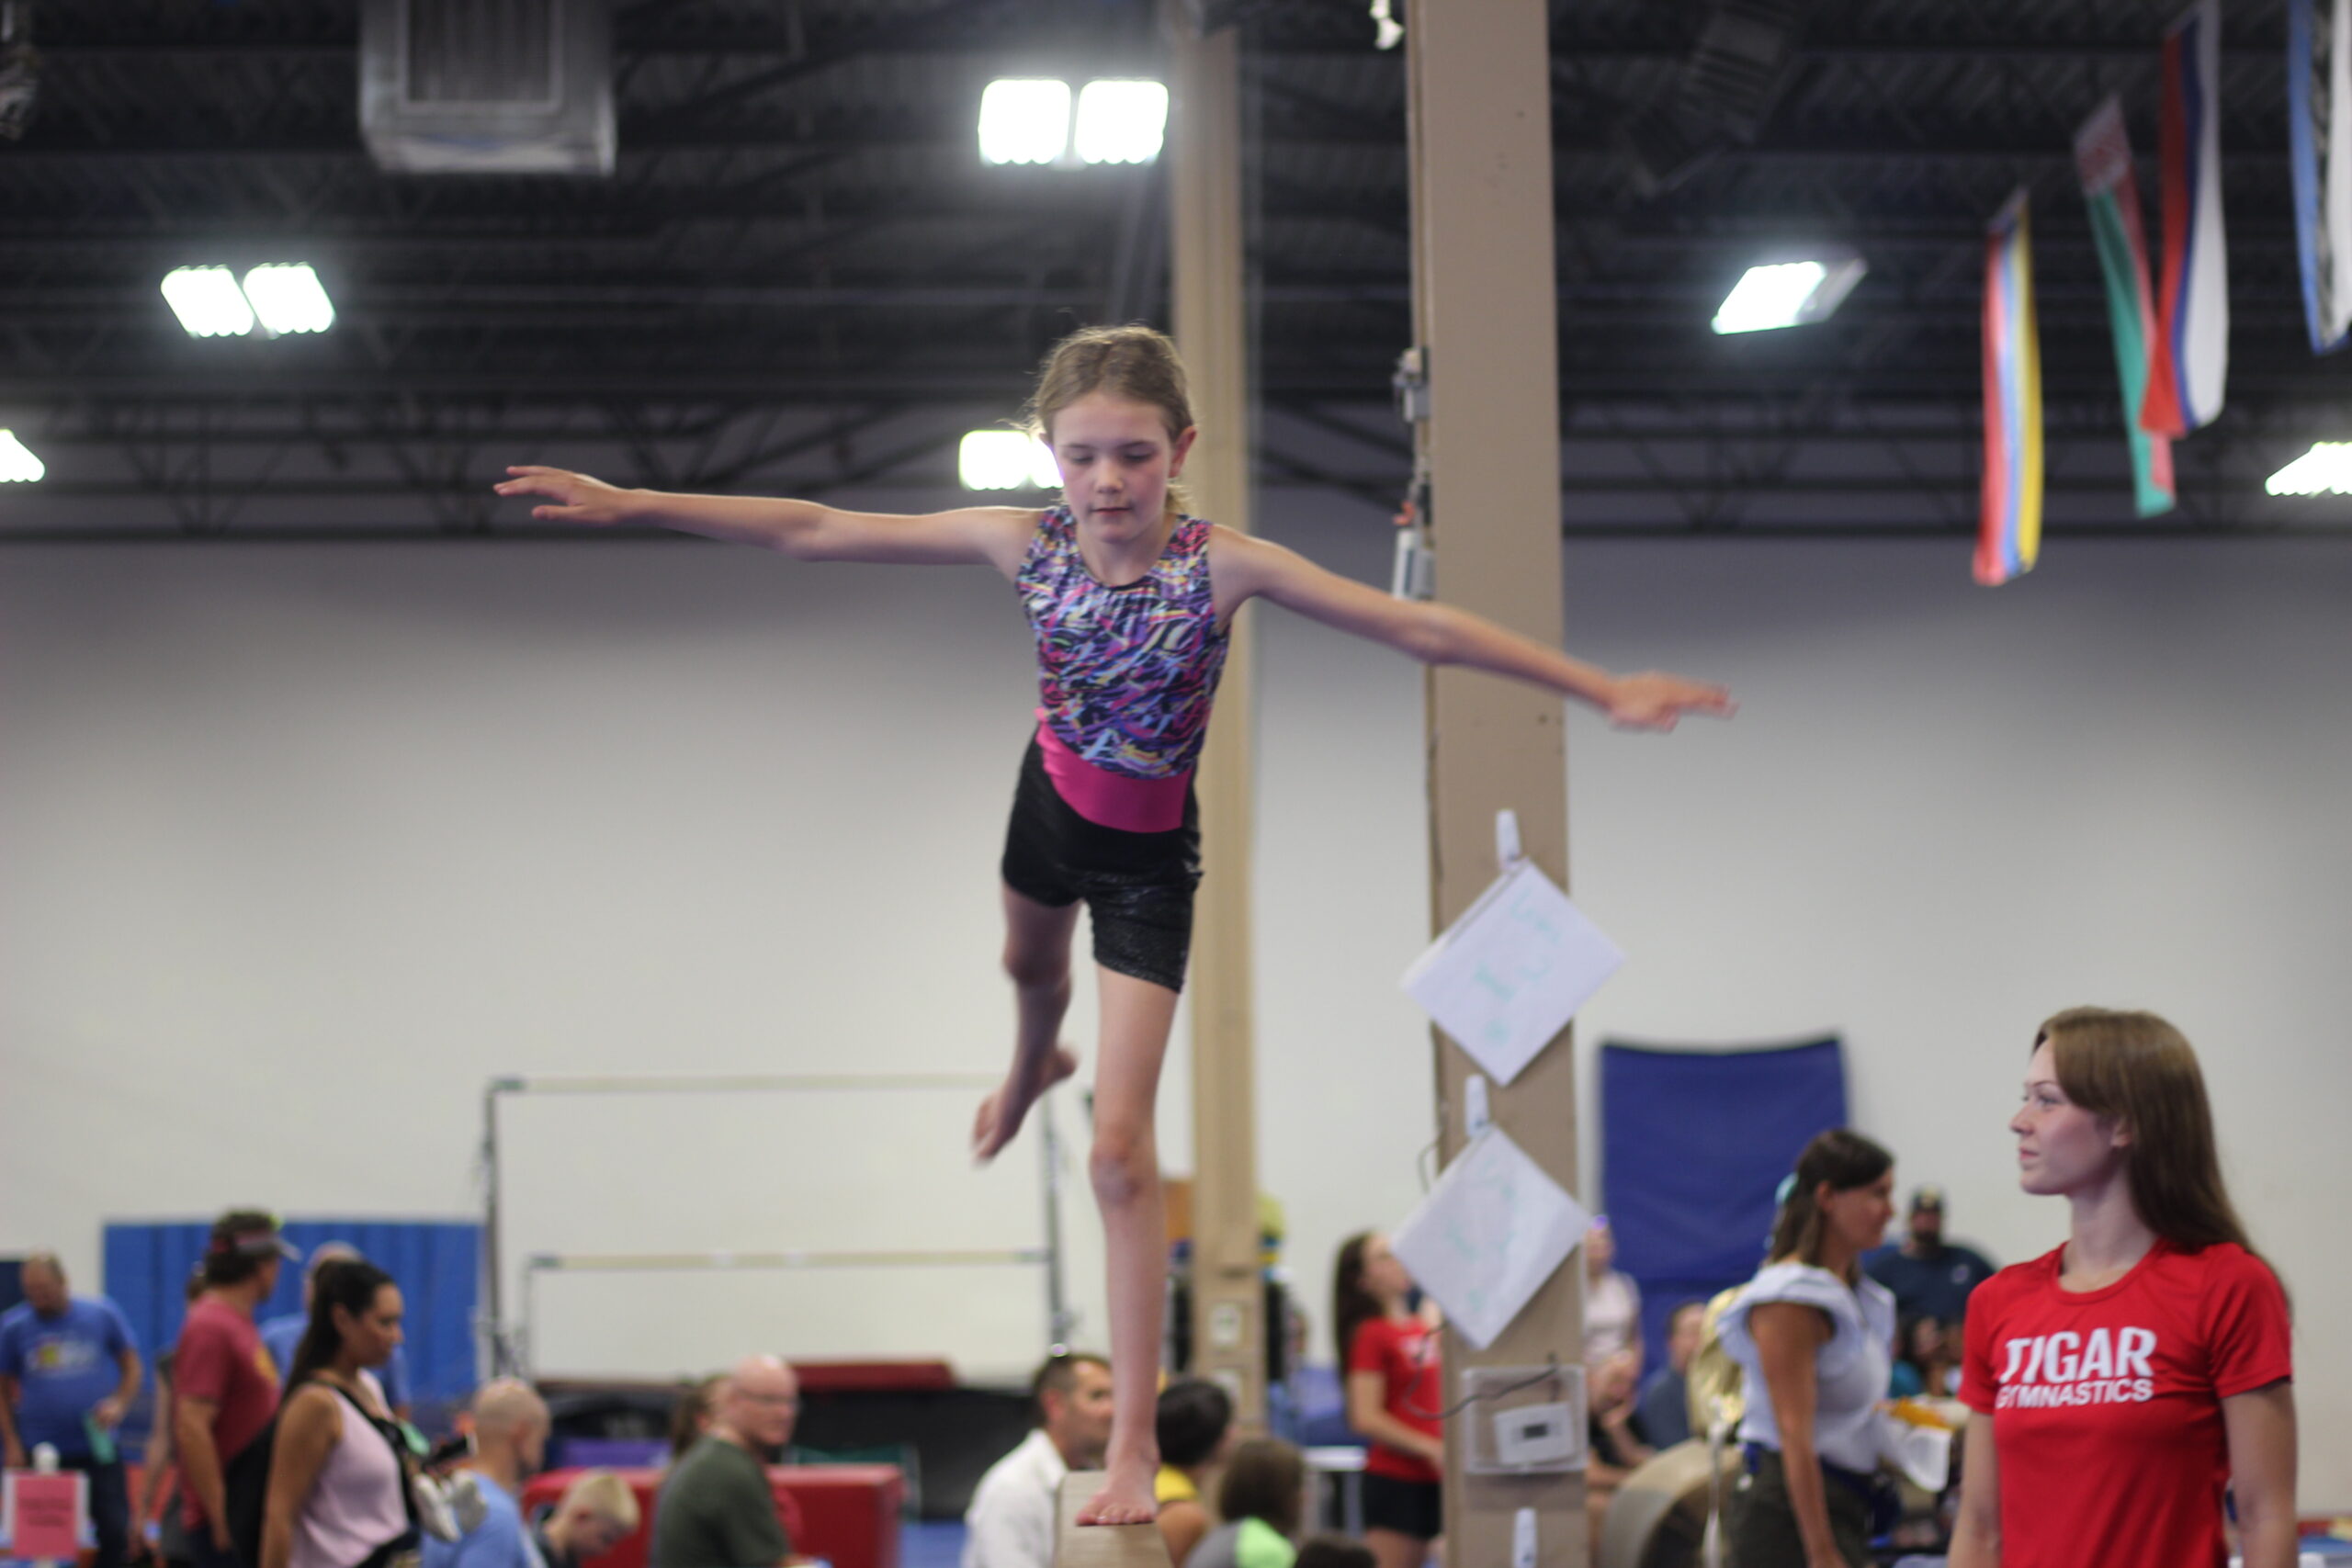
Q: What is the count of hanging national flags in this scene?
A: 4